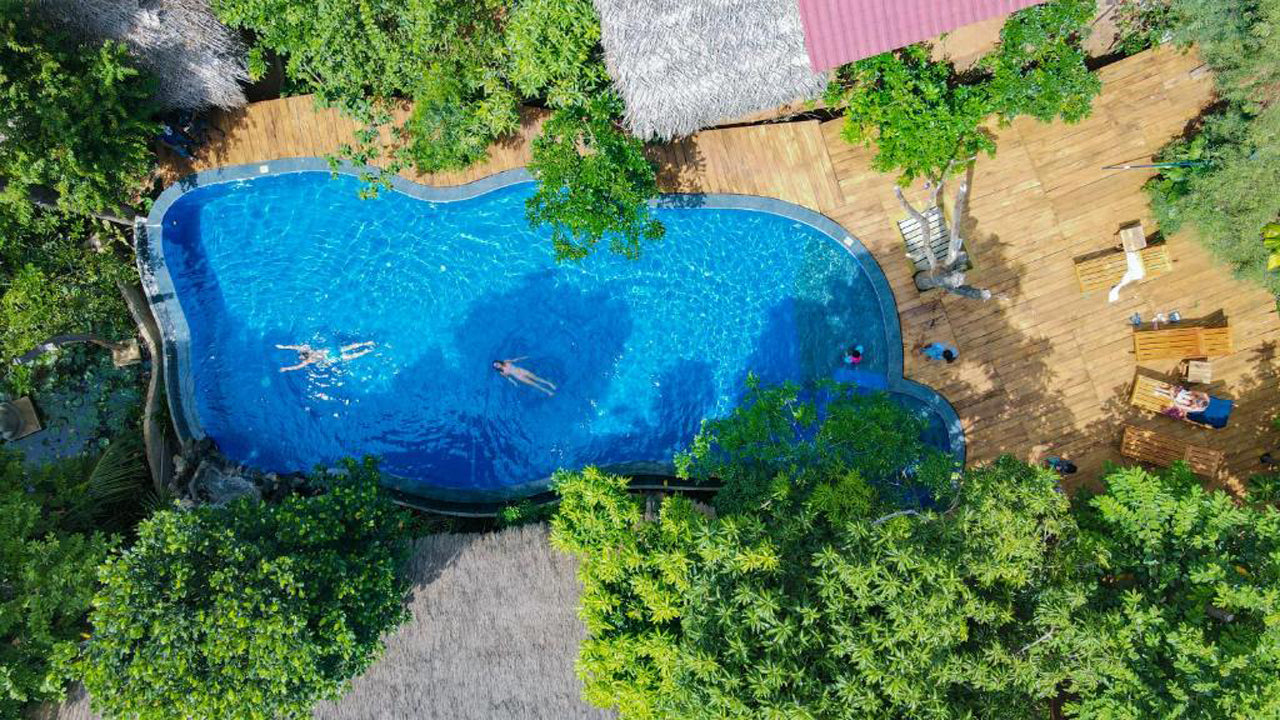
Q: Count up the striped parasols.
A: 0